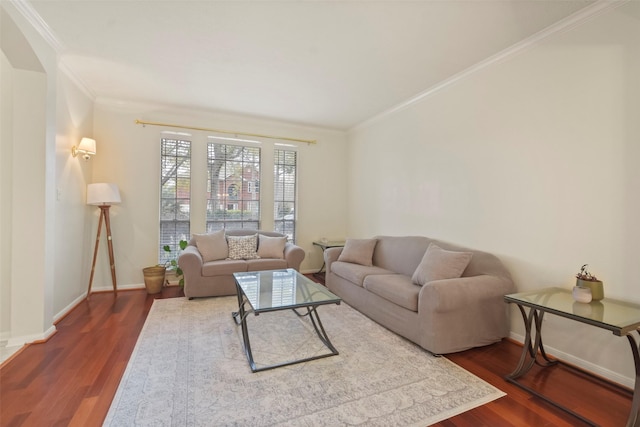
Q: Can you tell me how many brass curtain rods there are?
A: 1